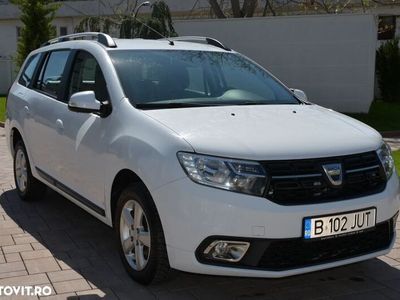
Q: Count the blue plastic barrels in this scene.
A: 0